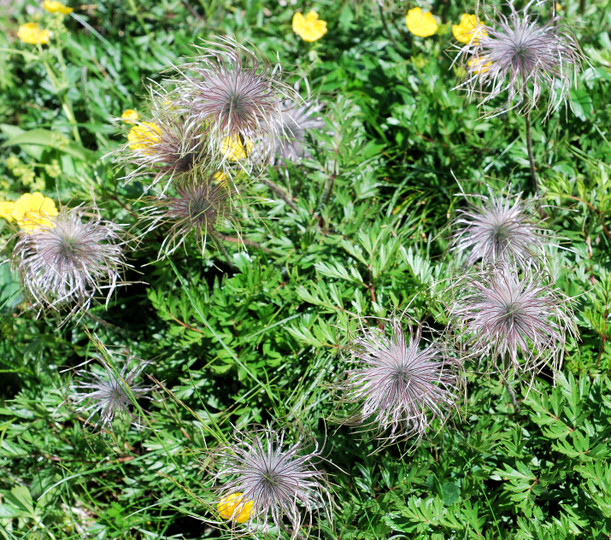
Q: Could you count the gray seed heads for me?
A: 11